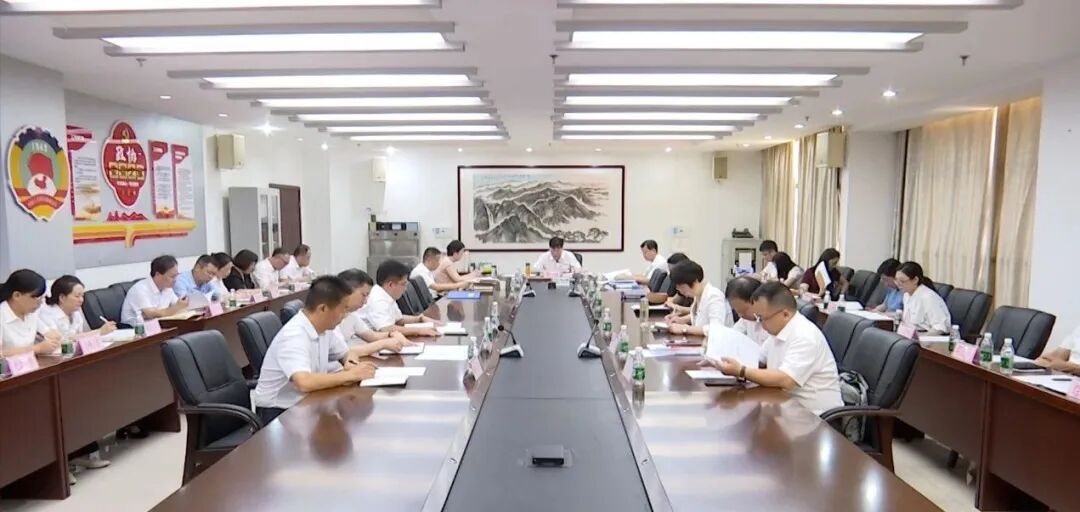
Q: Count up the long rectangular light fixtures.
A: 14